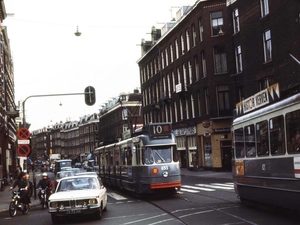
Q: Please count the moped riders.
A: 2